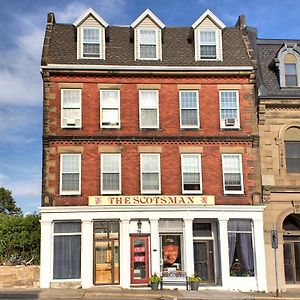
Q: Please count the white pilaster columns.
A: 7